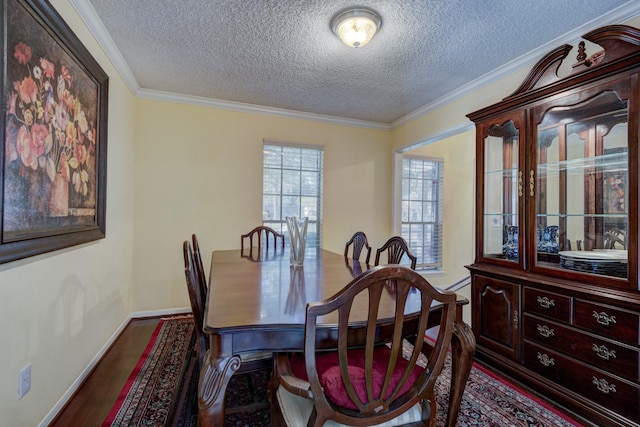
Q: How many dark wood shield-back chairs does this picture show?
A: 6